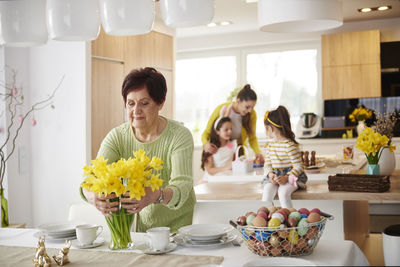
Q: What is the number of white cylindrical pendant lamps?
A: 5